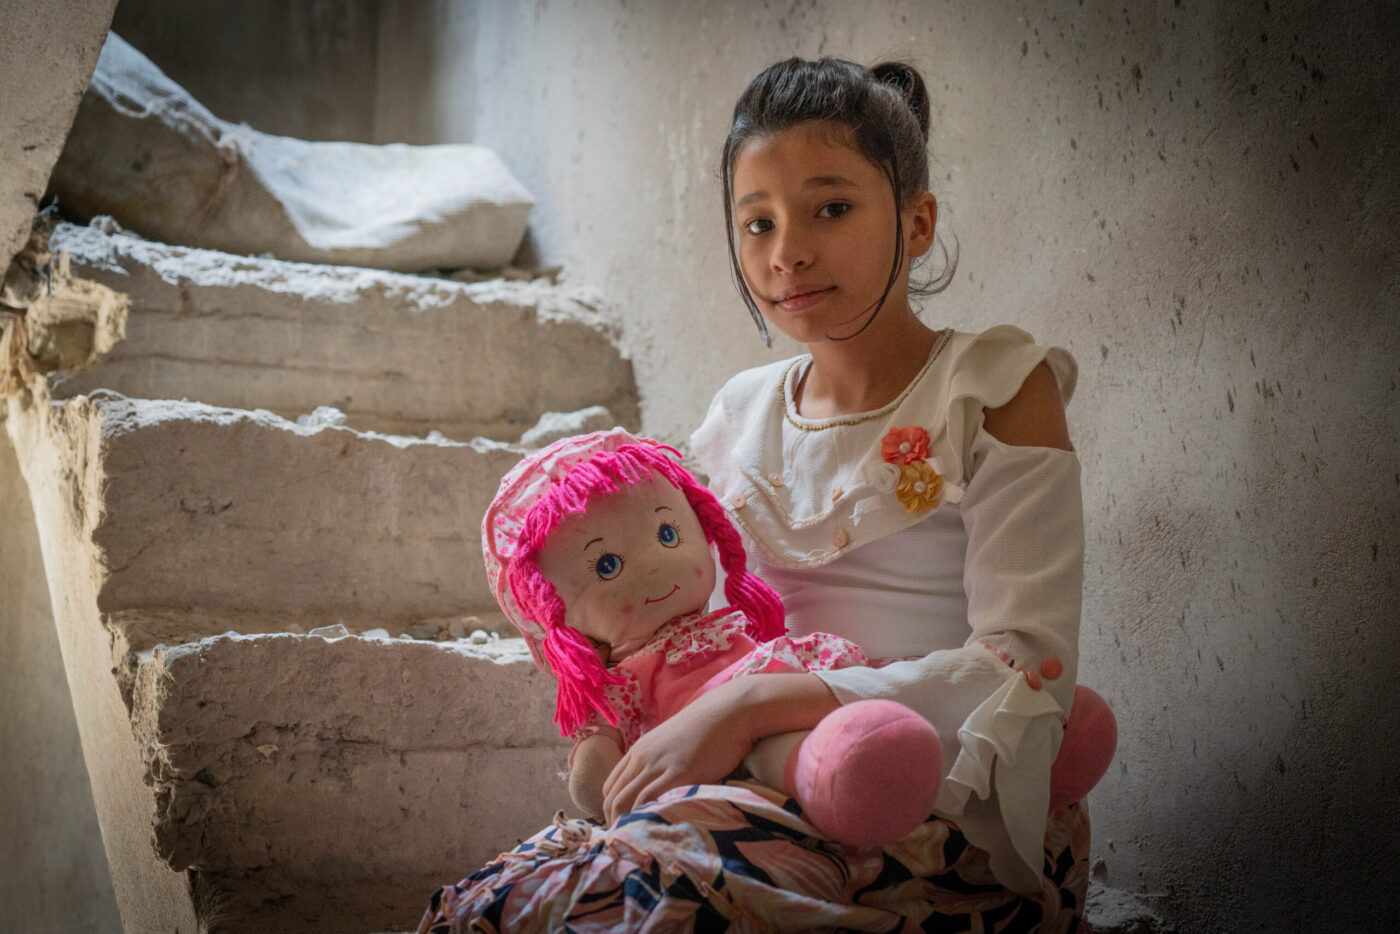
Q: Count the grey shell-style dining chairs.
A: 0